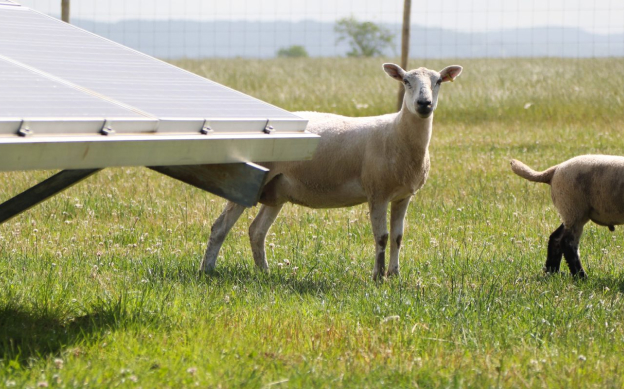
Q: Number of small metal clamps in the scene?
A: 4